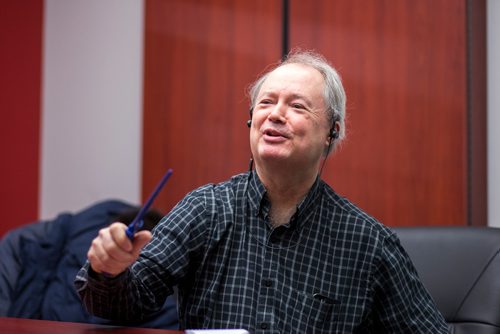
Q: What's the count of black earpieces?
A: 2